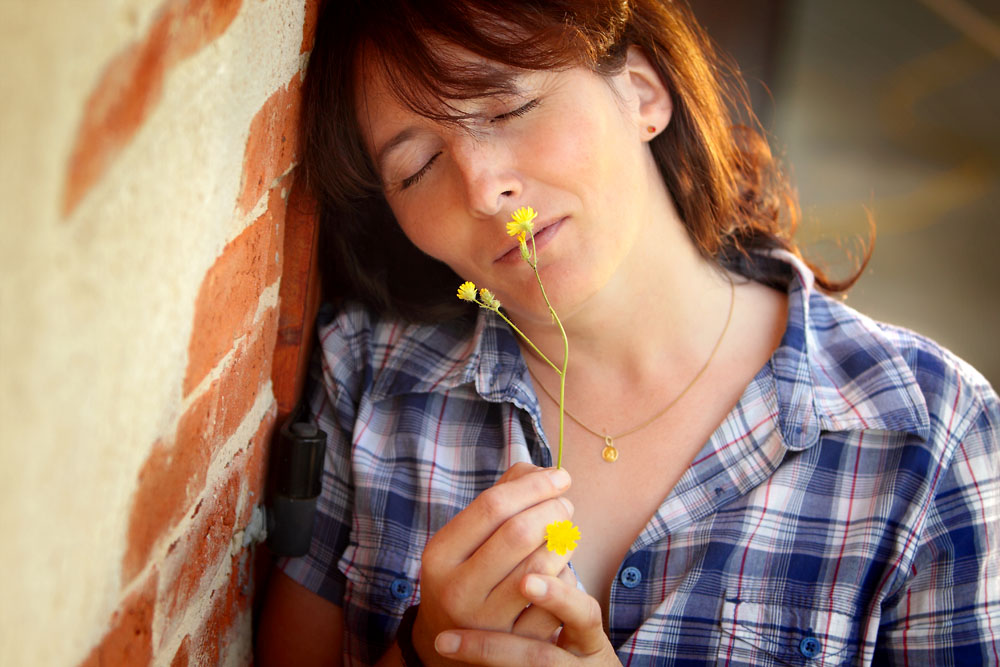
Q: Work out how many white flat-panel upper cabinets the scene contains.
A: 0